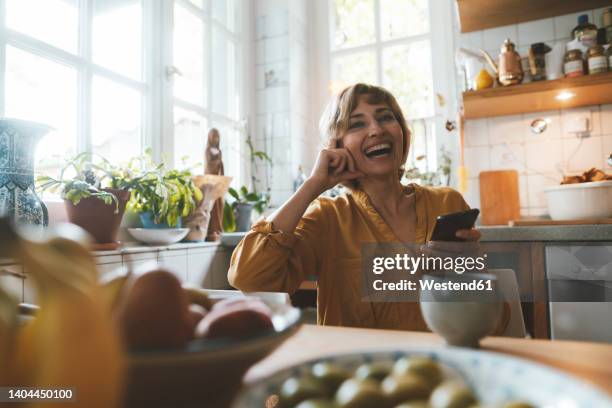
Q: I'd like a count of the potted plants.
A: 3